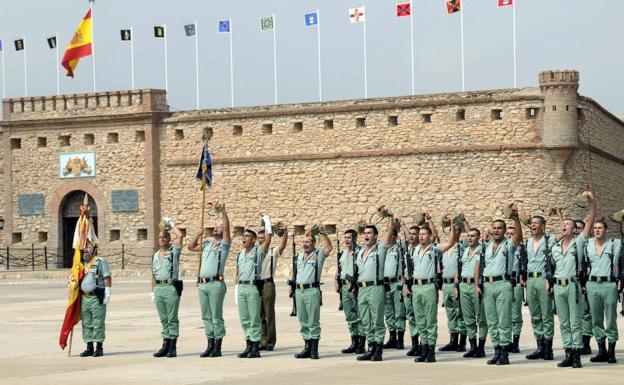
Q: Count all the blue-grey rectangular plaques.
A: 2